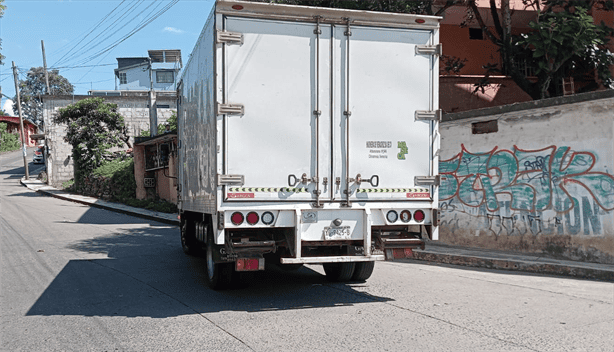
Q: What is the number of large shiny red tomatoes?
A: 0